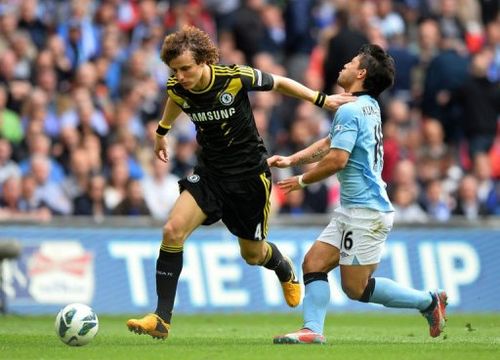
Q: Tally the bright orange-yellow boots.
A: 2